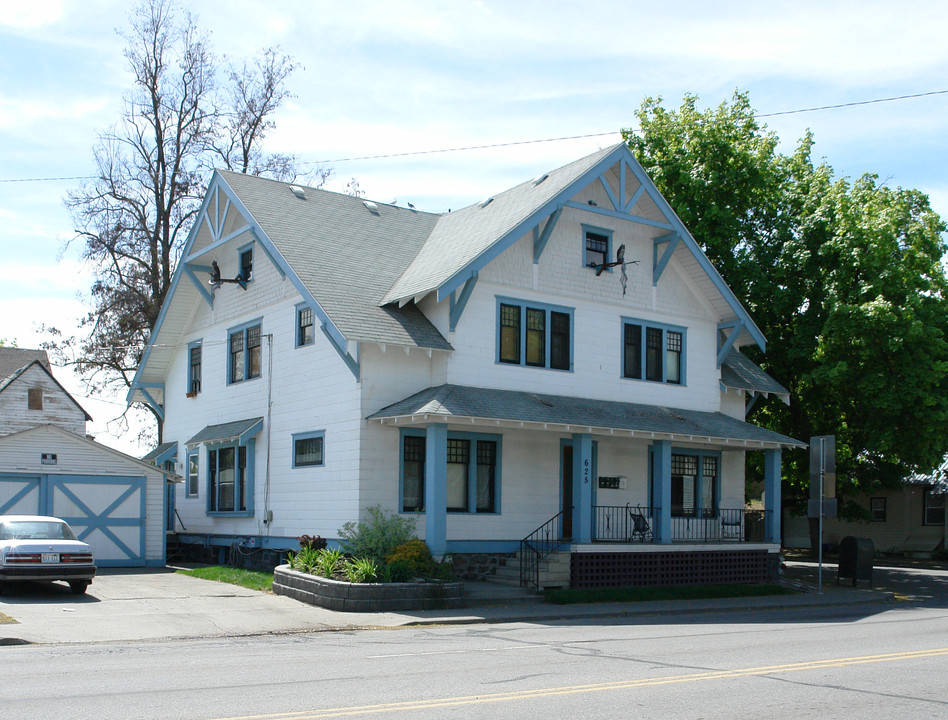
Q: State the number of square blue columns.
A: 4